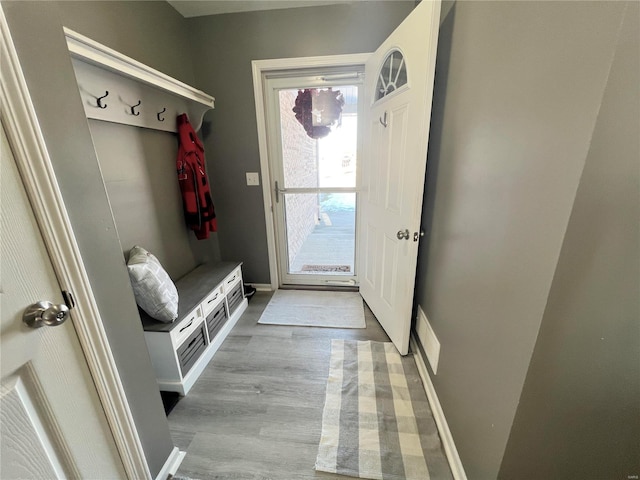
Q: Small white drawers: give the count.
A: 3